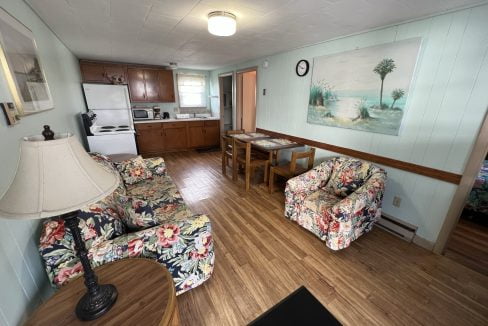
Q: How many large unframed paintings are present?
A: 1